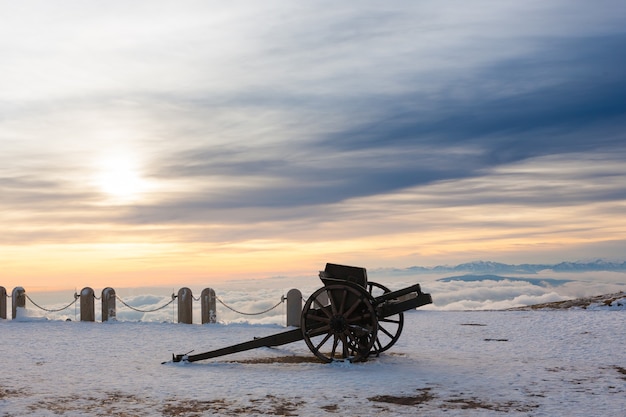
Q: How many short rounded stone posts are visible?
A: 7